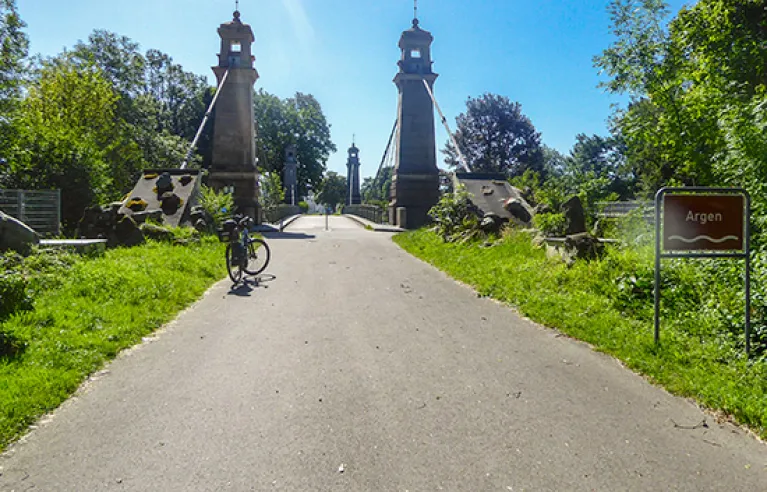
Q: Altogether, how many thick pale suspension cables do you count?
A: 2